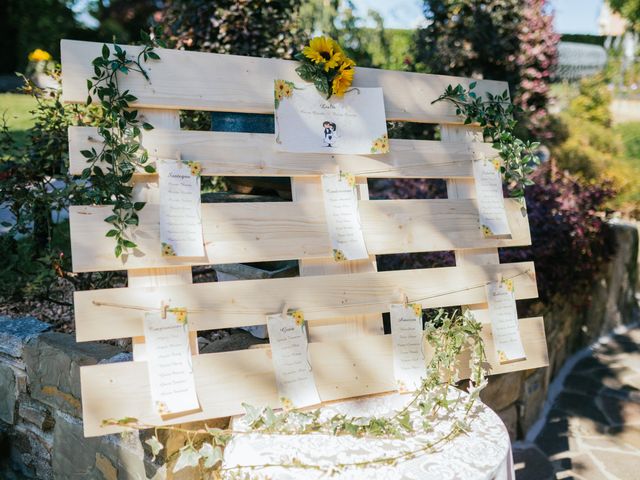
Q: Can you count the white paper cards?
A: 8